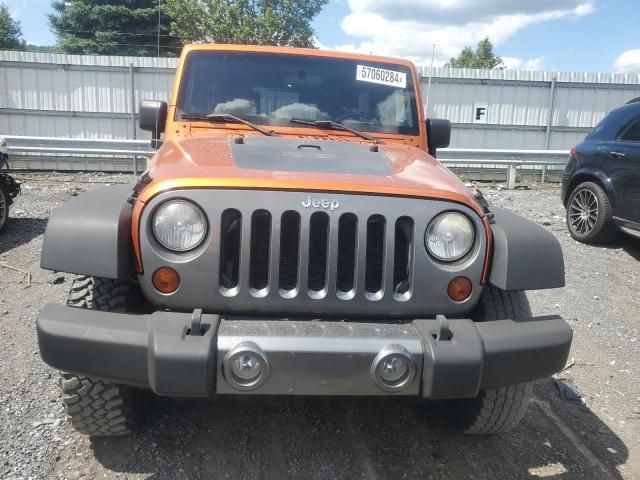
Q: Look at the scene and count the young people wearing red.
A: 0